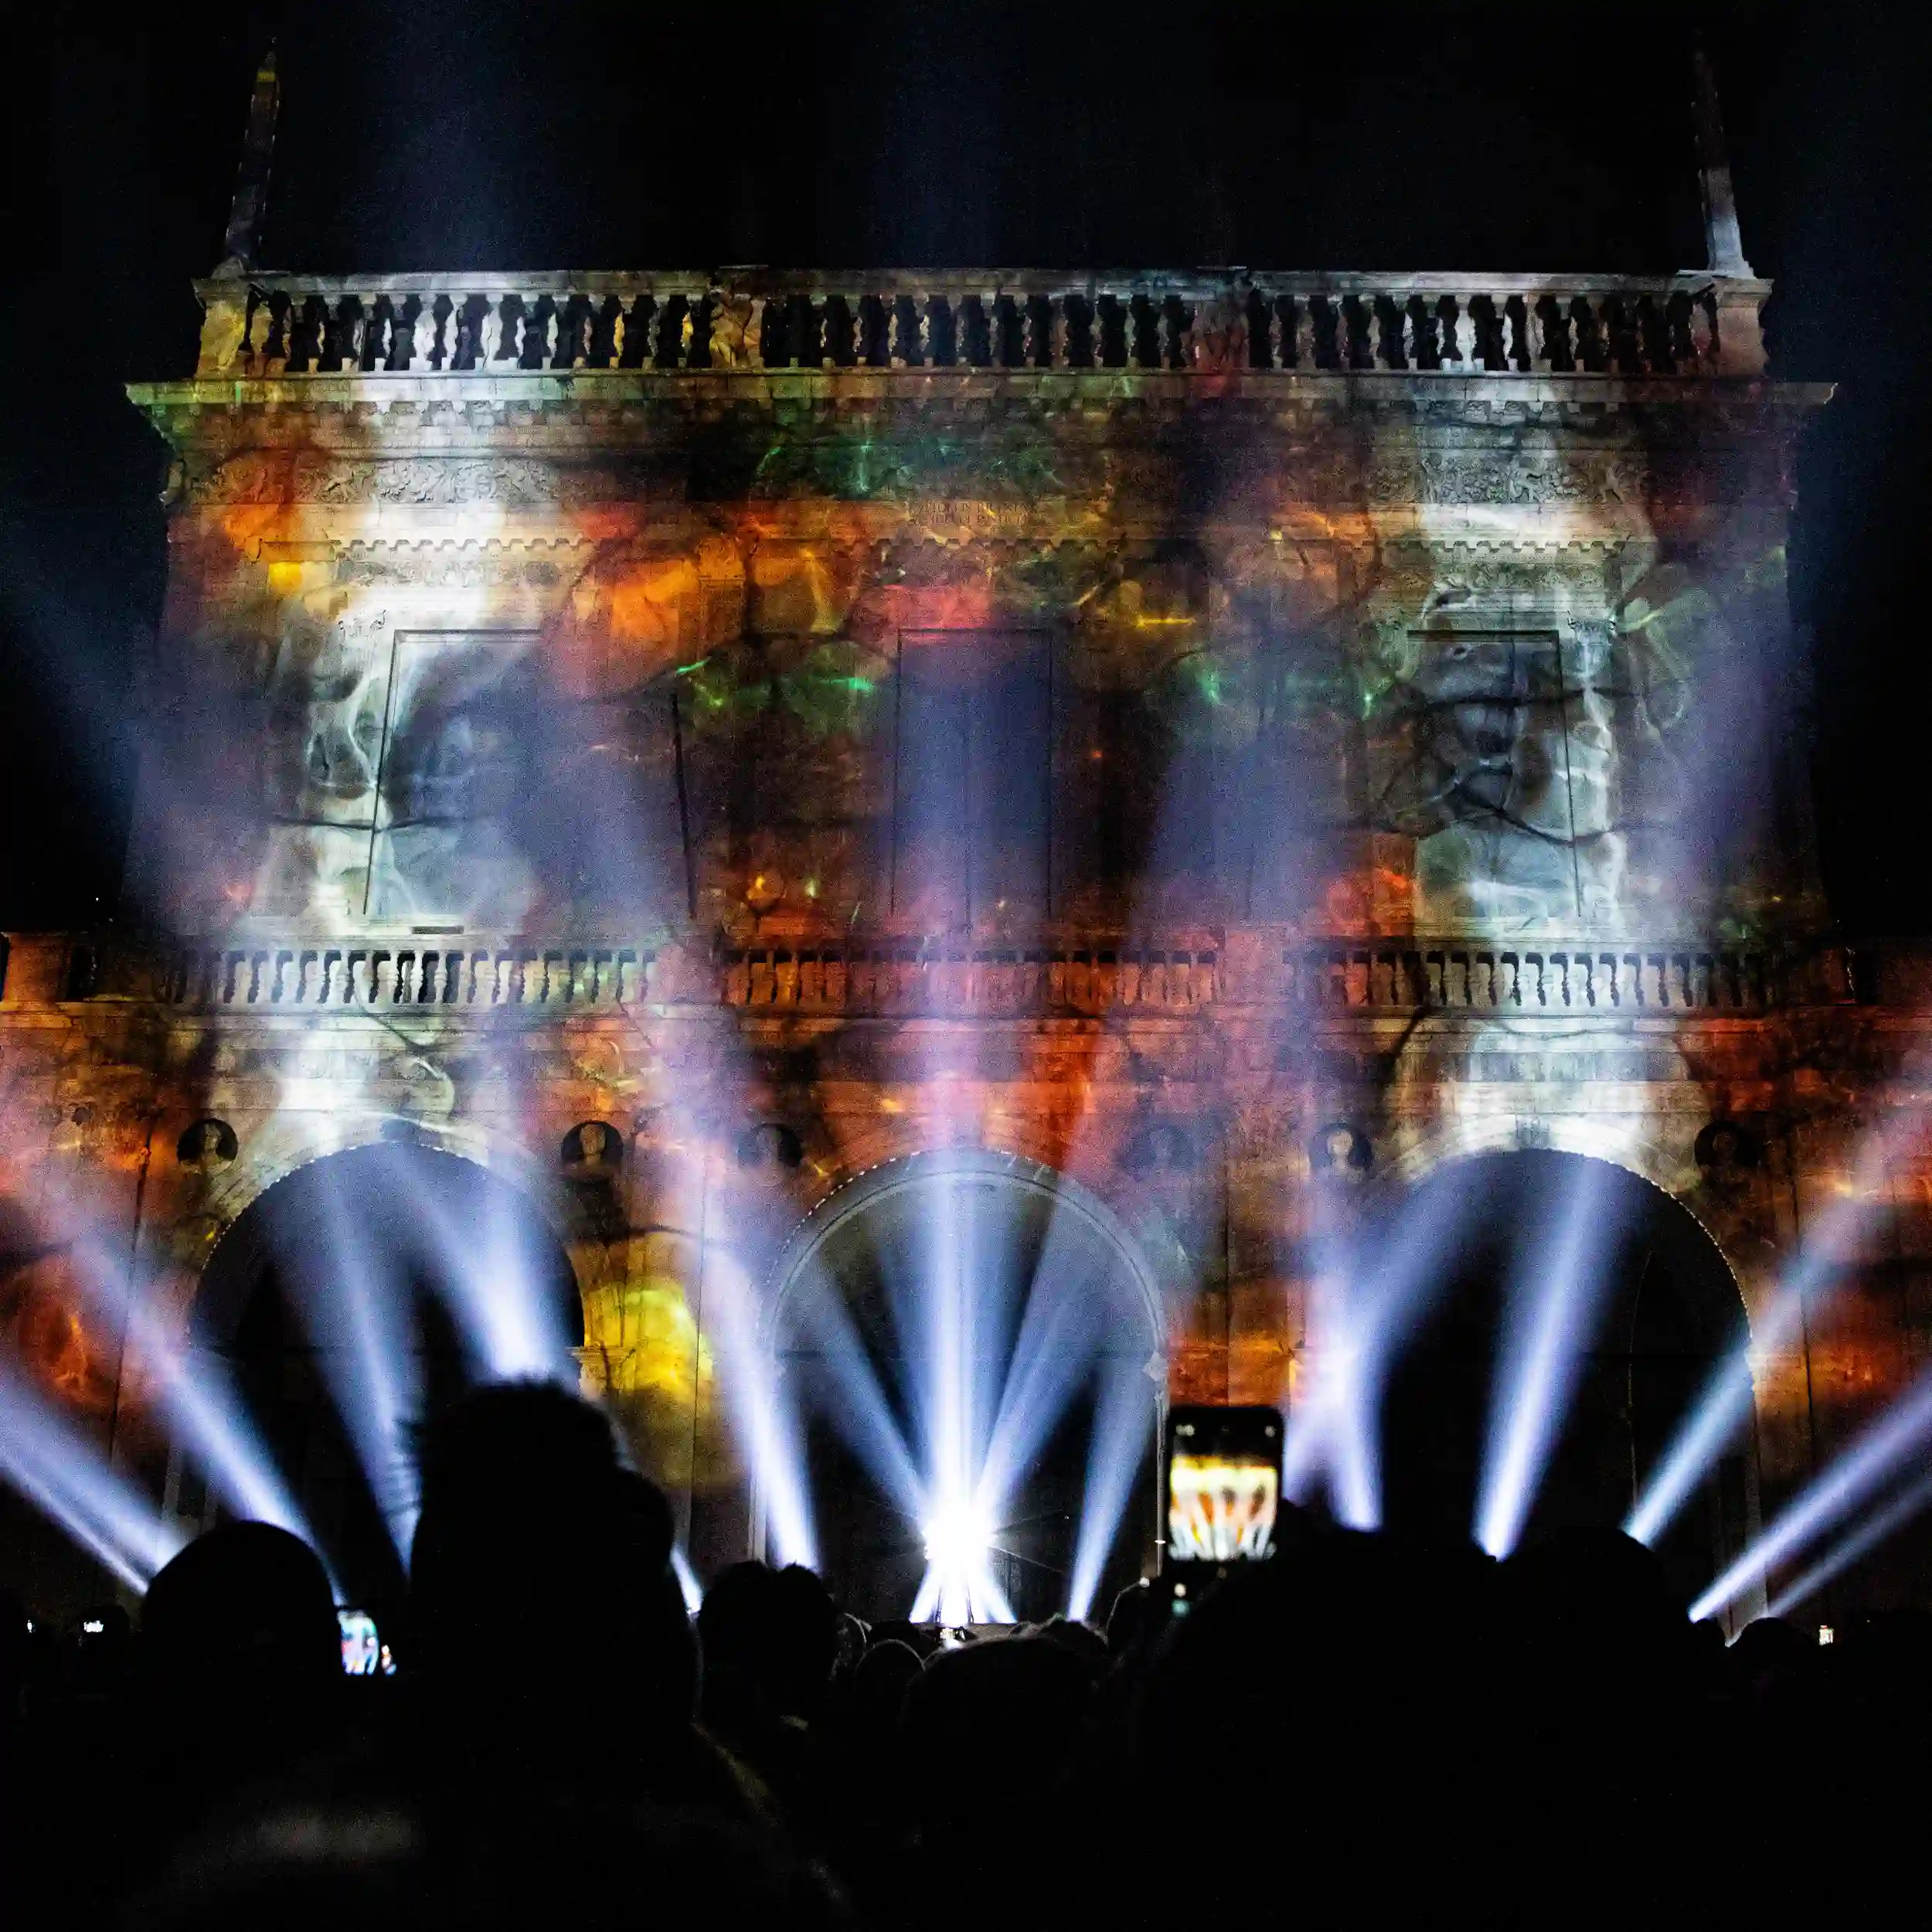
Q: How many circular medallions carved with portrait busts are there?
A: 6